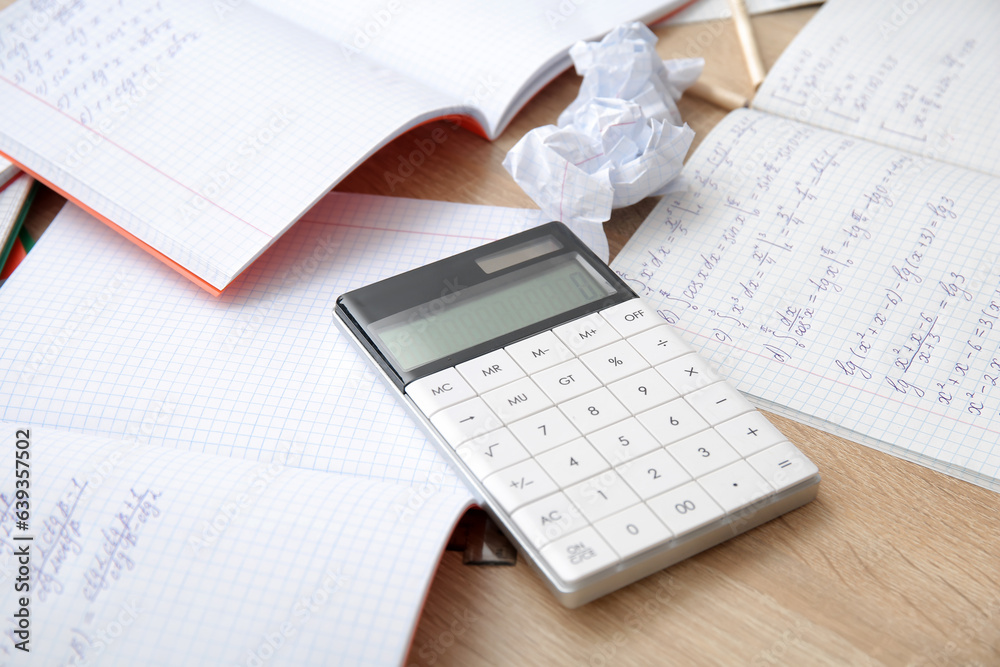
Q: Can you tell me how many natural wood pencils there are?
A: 2